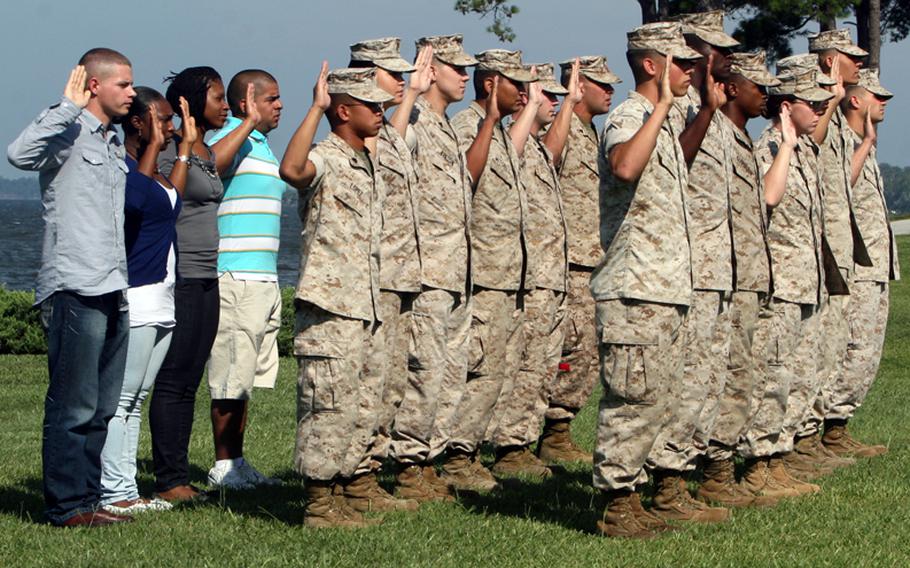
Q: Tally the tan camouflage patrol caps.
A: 13